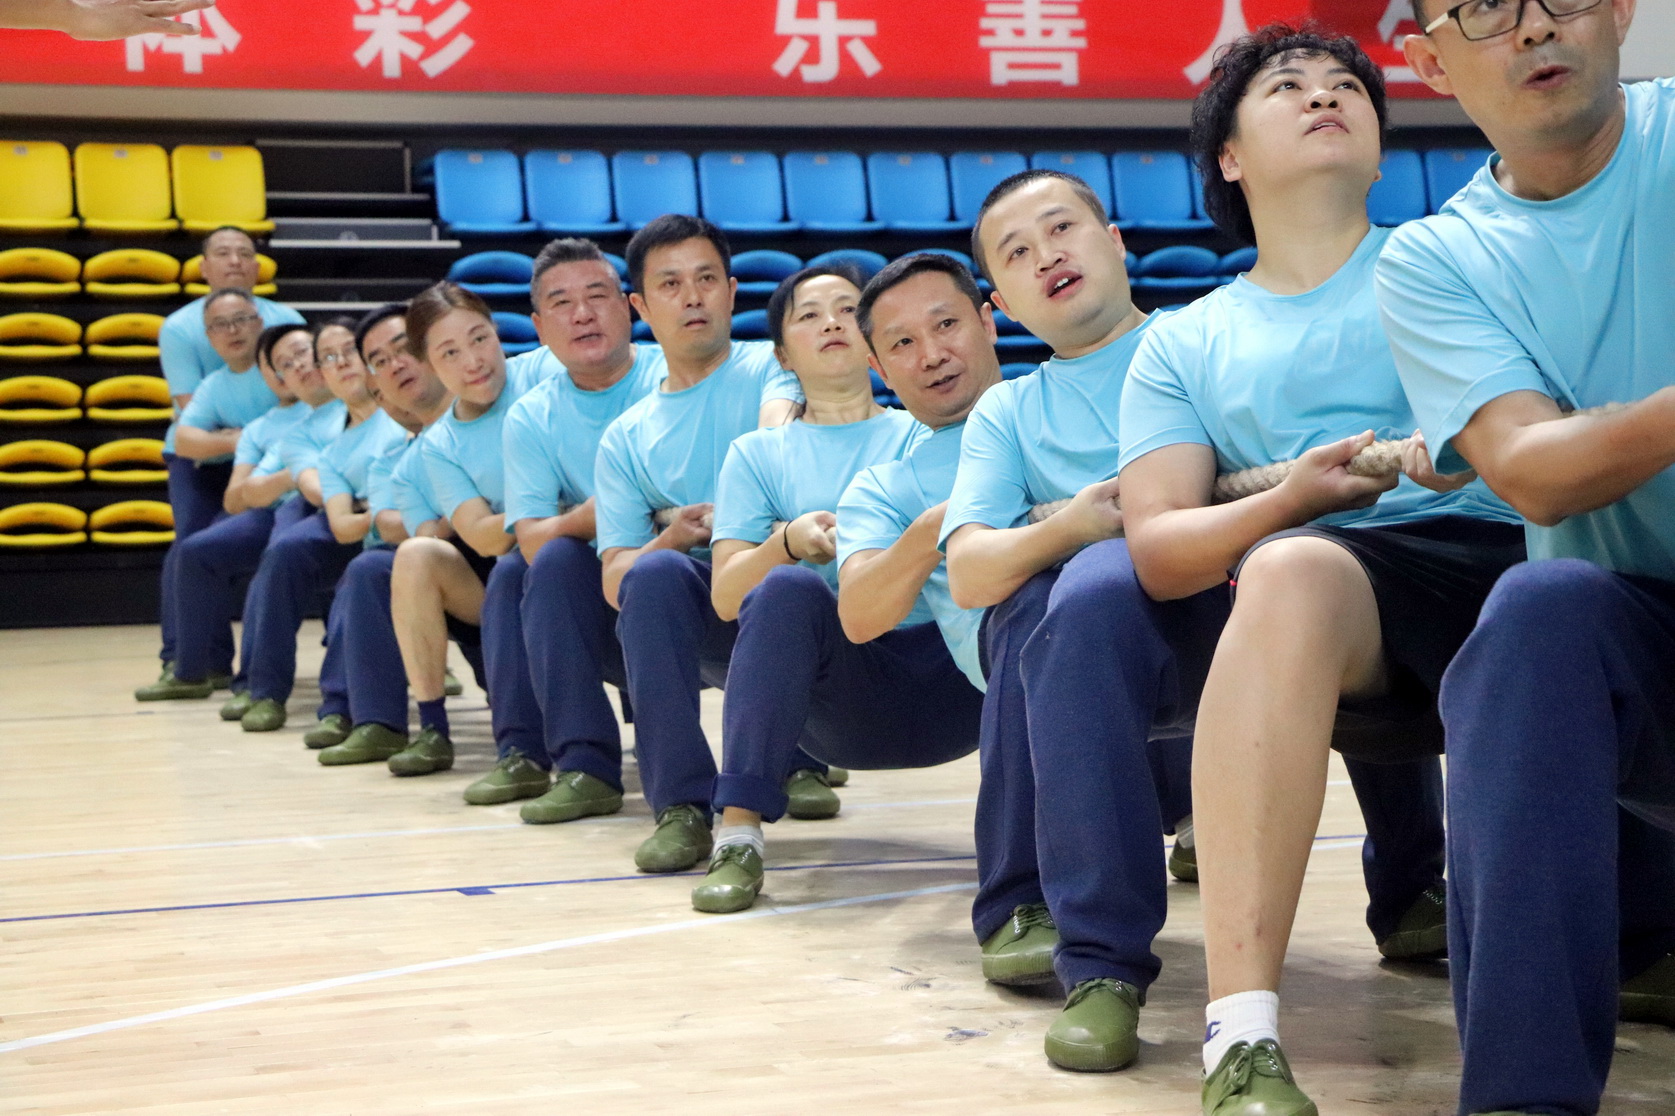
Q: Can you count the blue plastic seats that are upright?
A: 12